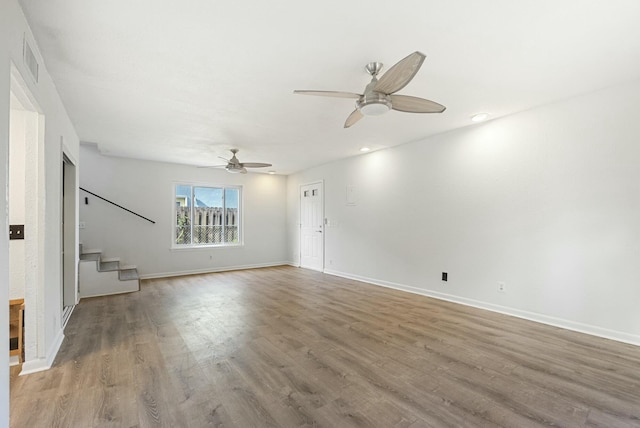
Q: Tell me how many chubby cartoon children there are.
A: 0